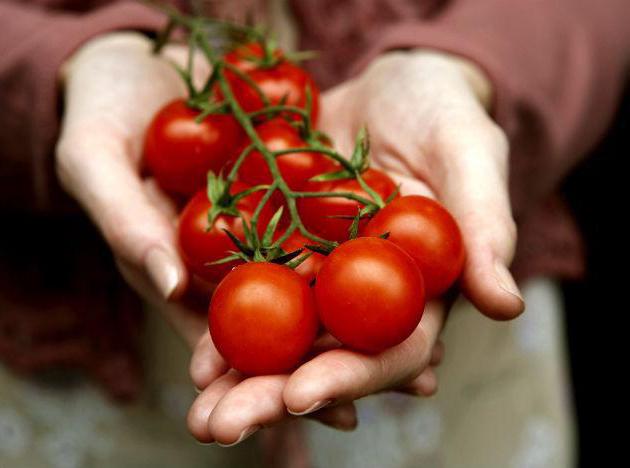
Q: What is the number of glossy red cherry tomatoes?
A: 9